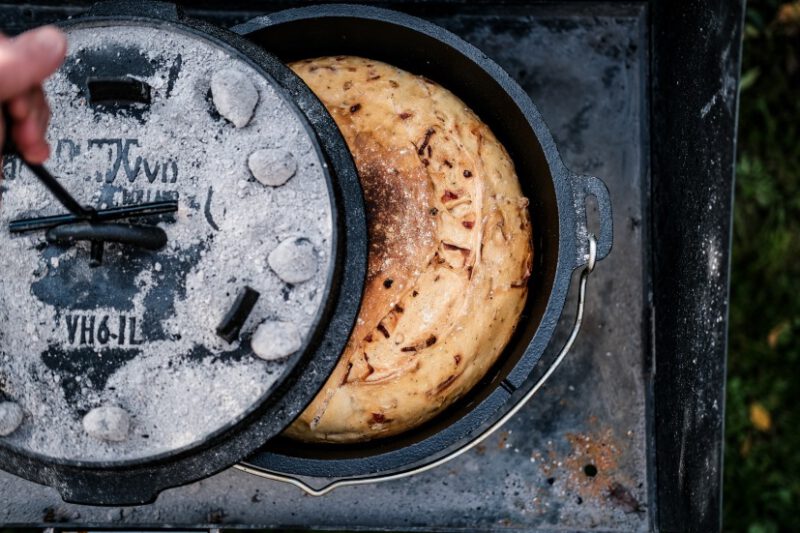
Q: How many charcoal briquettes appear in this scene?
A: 6